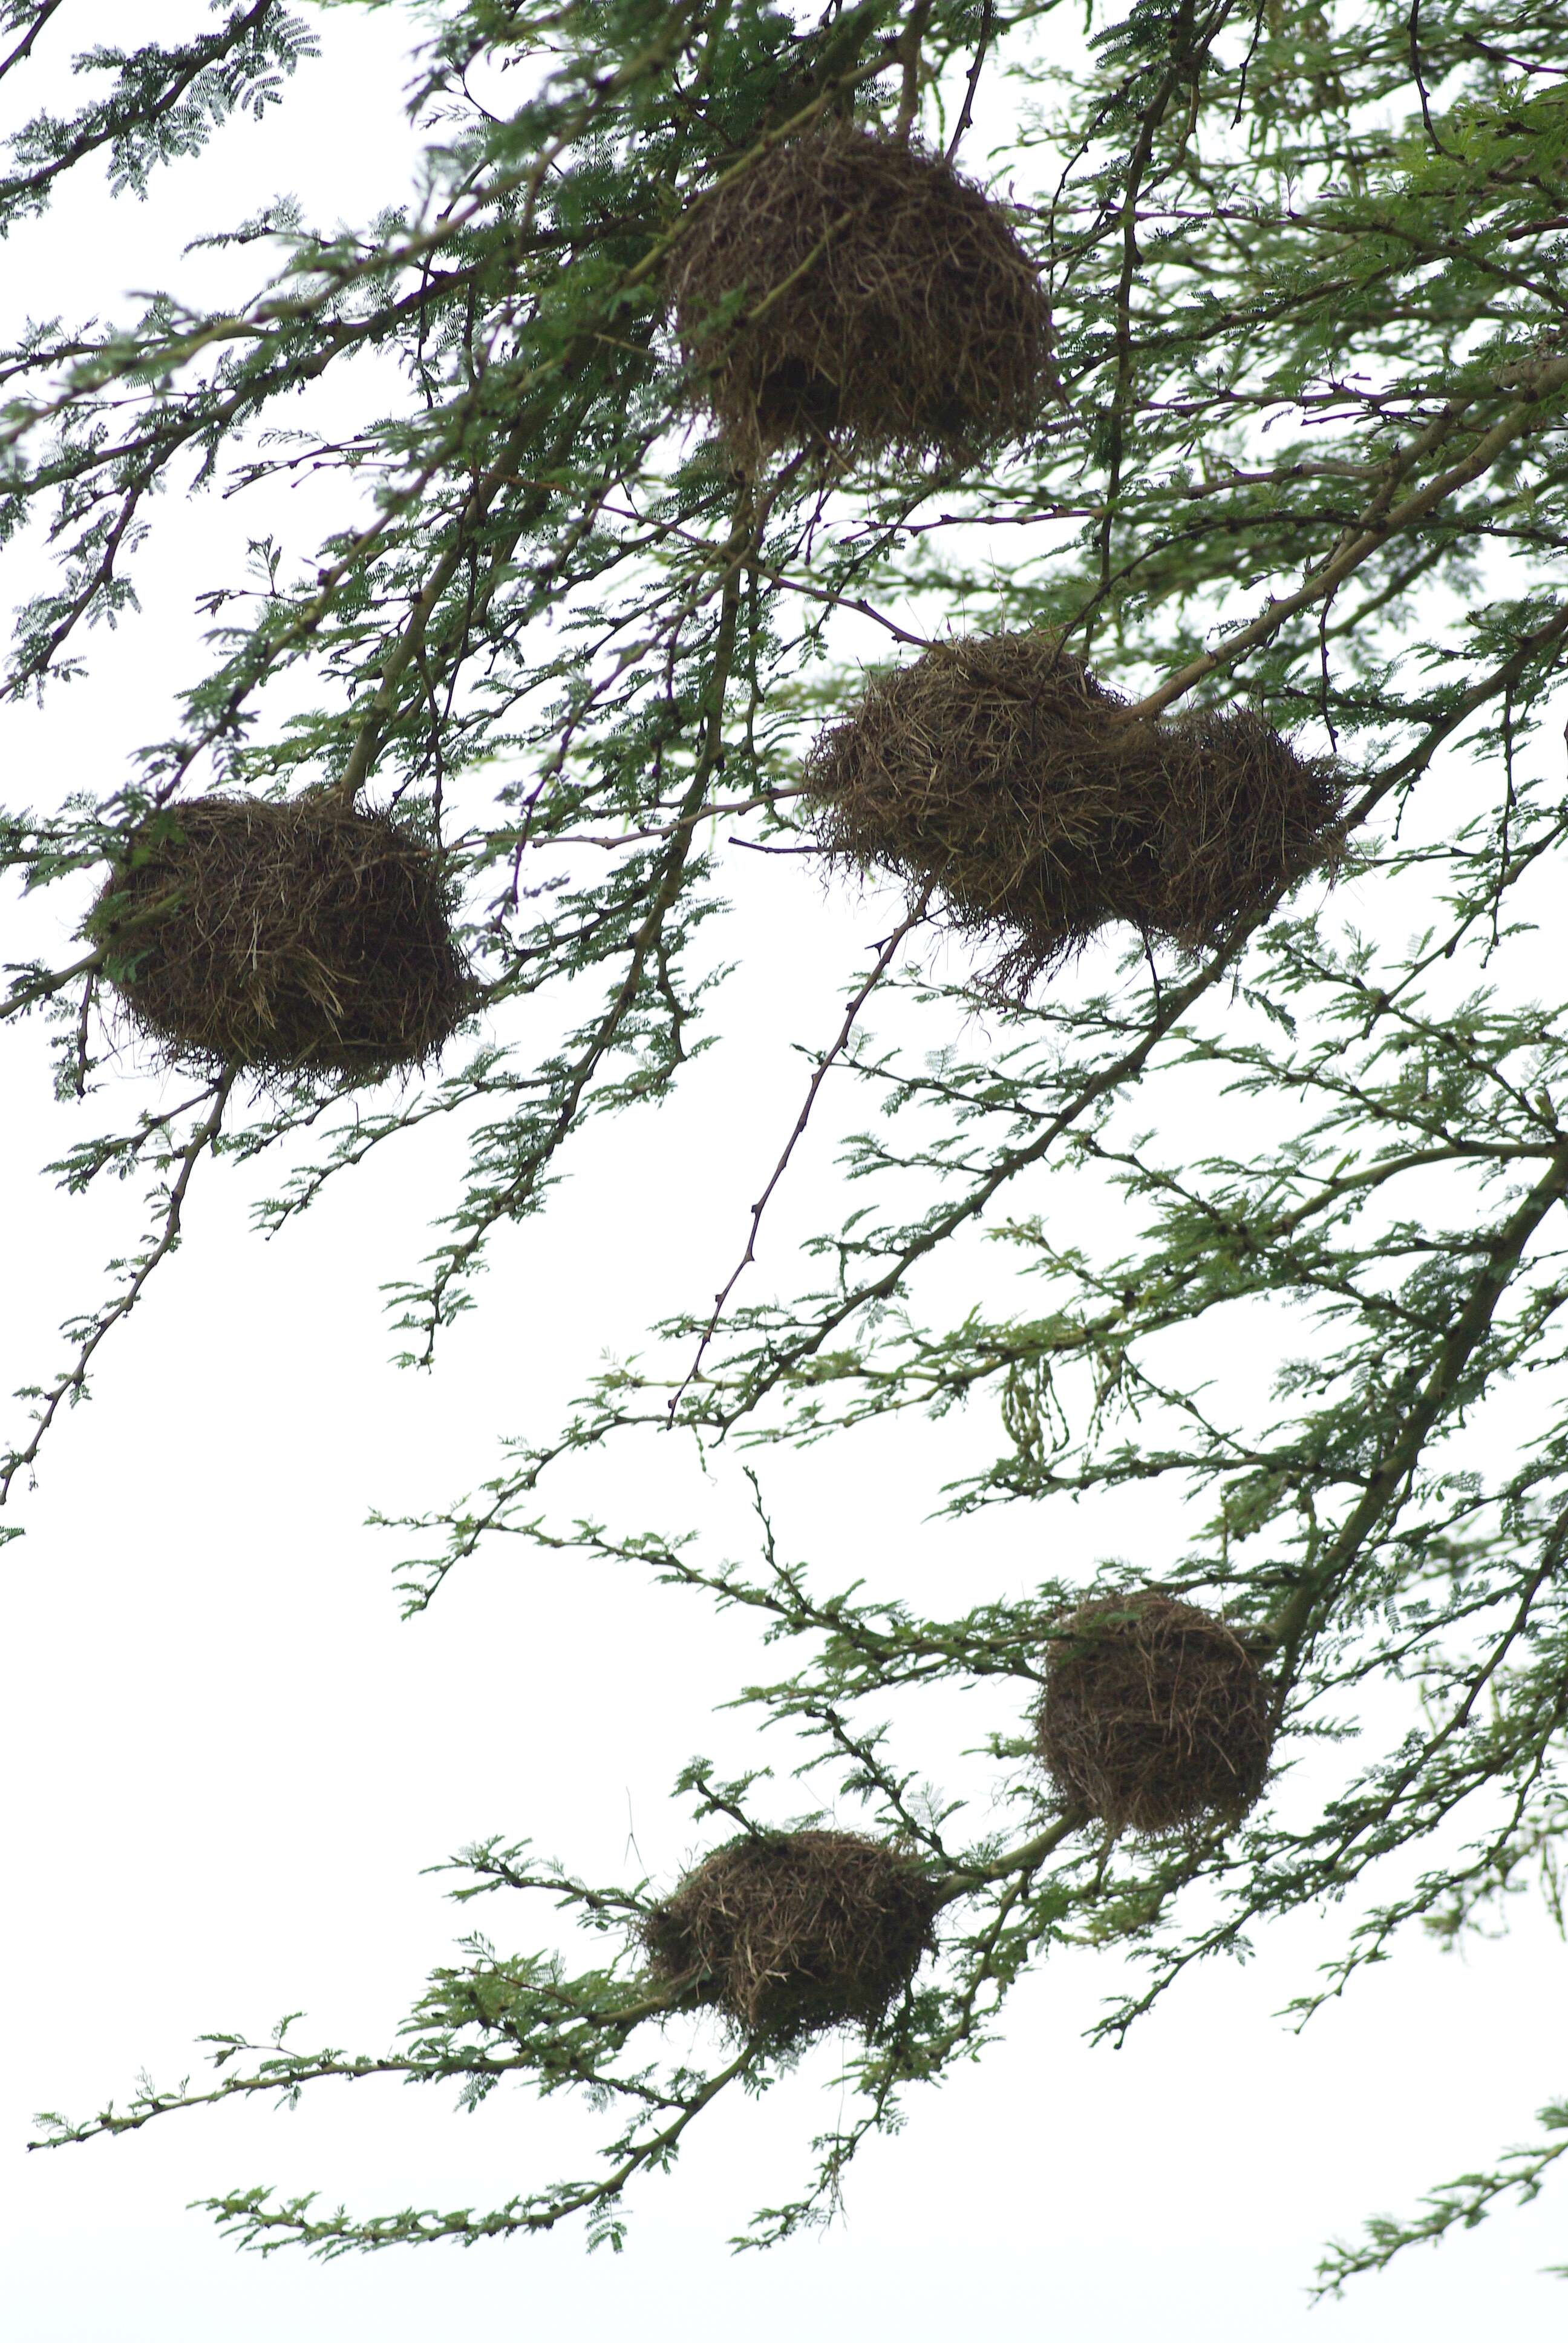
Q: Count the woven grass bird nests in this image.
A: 5